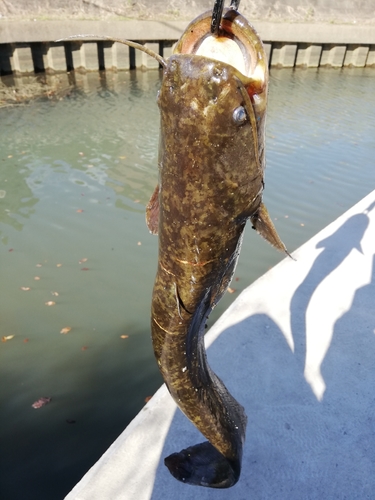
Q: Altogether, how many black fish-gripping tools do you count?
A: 1